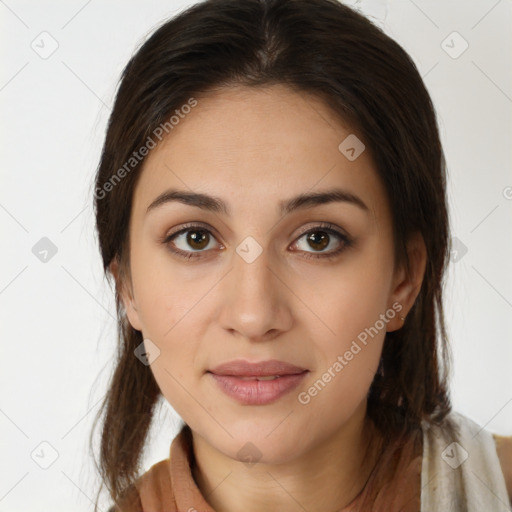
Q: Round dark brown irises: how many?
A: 2